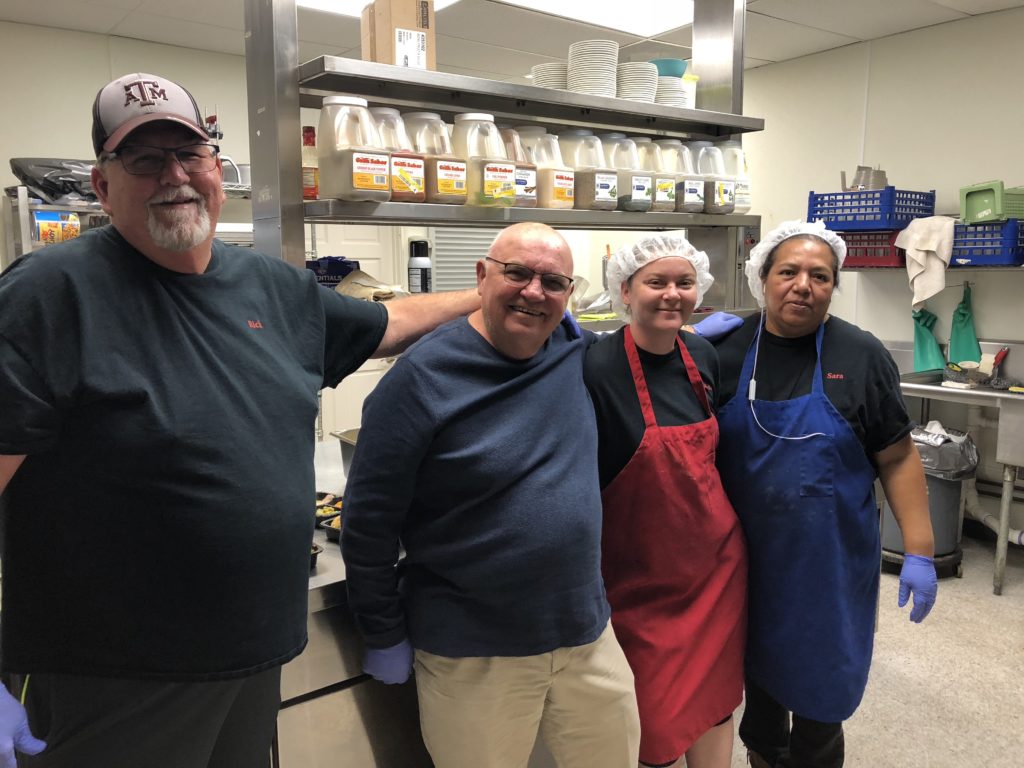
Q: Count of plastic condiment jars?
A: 12